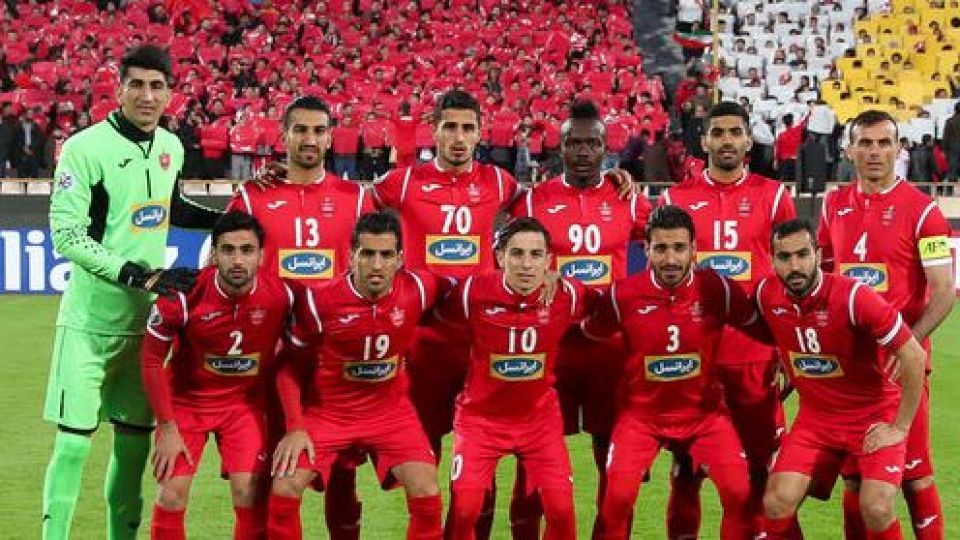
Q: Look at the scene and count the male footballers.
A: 11